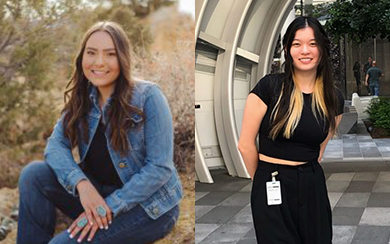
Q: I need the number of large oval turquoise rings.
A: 2